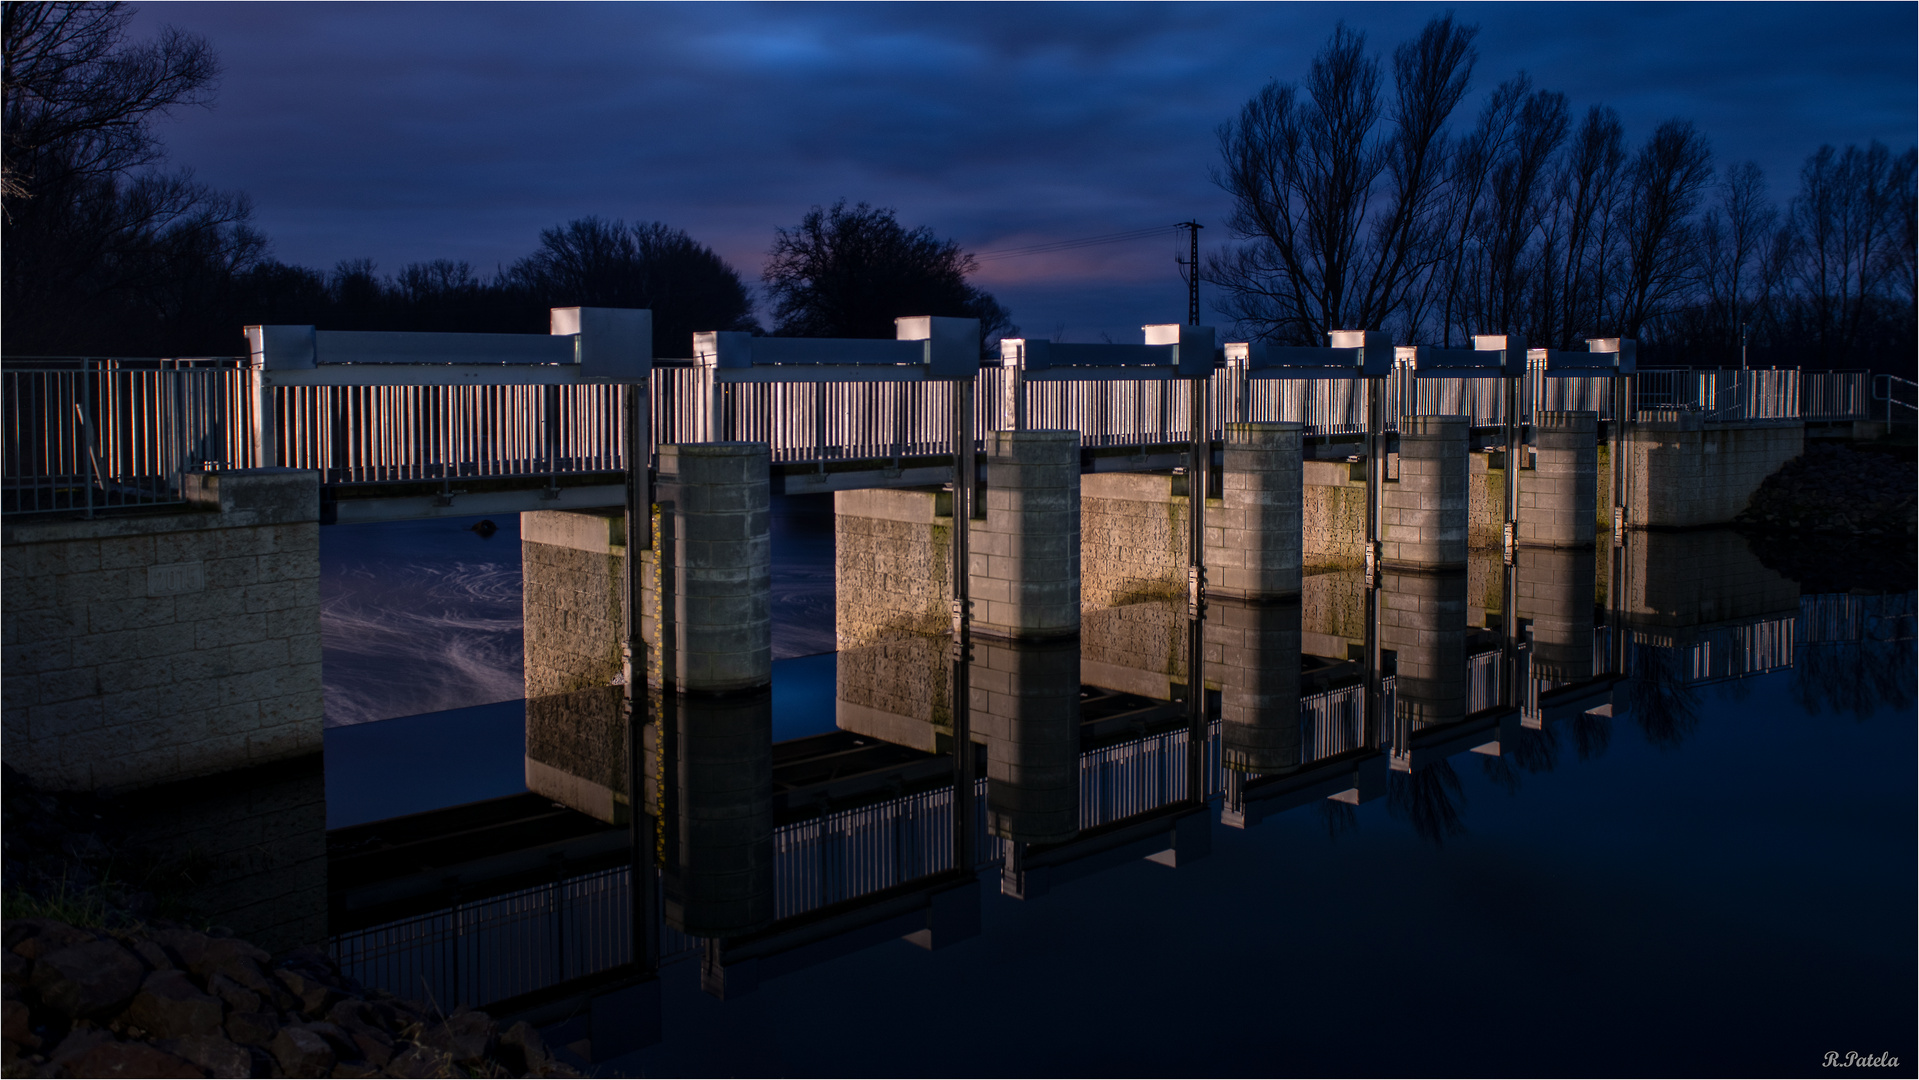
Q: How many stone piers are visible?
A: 5